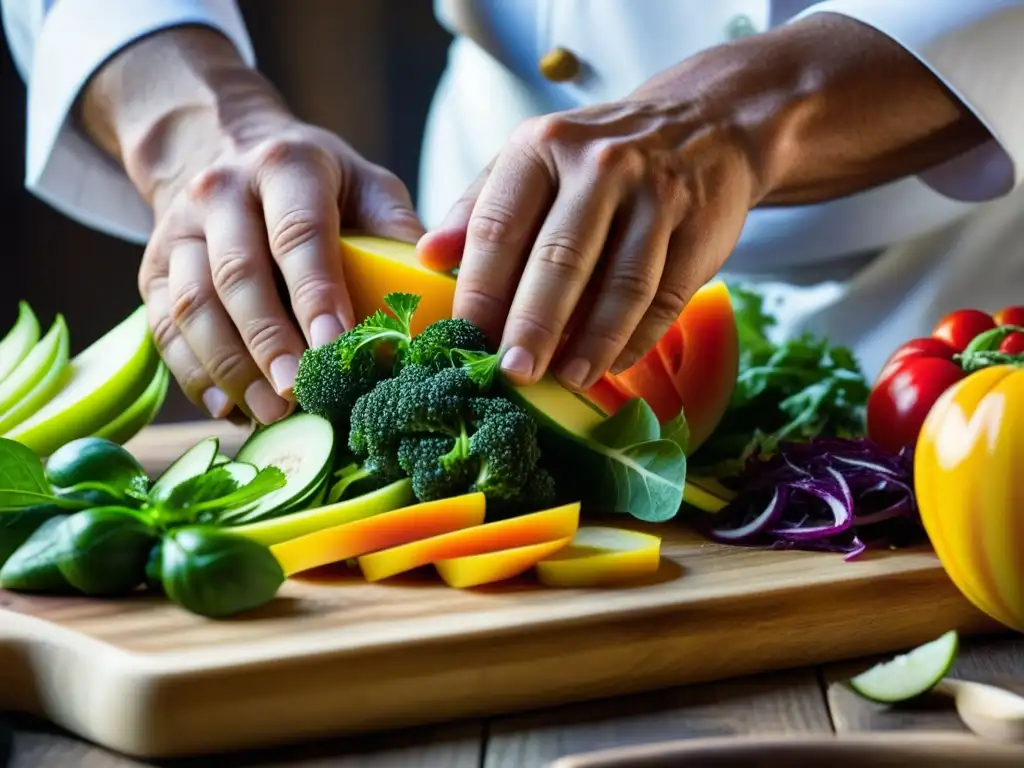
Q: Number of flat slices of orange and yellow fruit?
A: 4